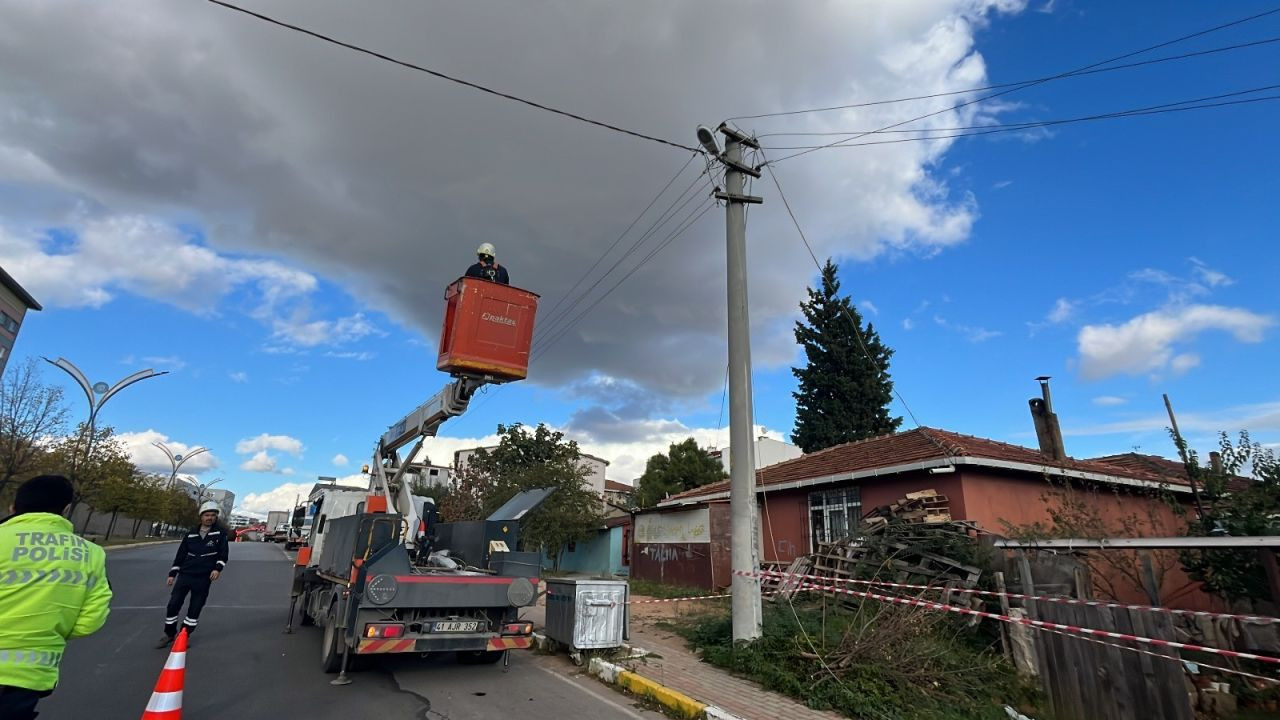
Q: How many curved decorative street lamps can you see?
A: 3